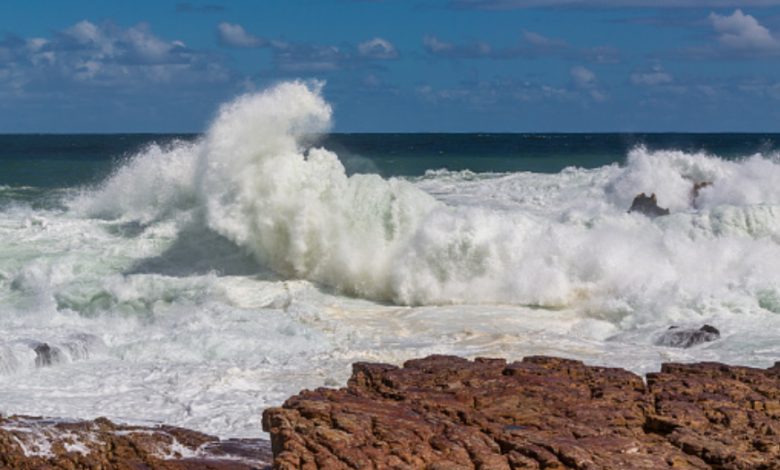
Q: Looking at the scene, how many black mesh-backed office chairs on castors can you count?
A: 0